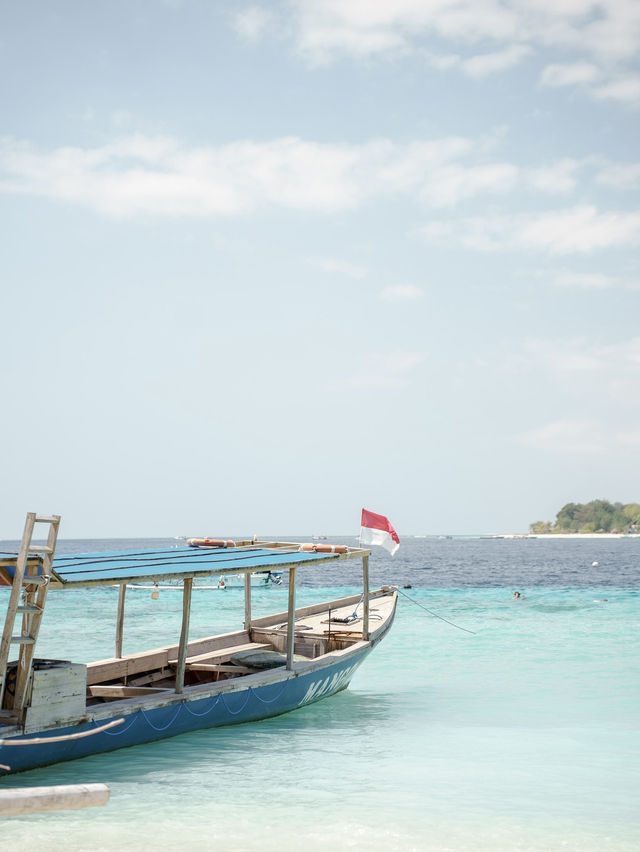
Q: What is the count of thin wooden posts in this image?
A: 5